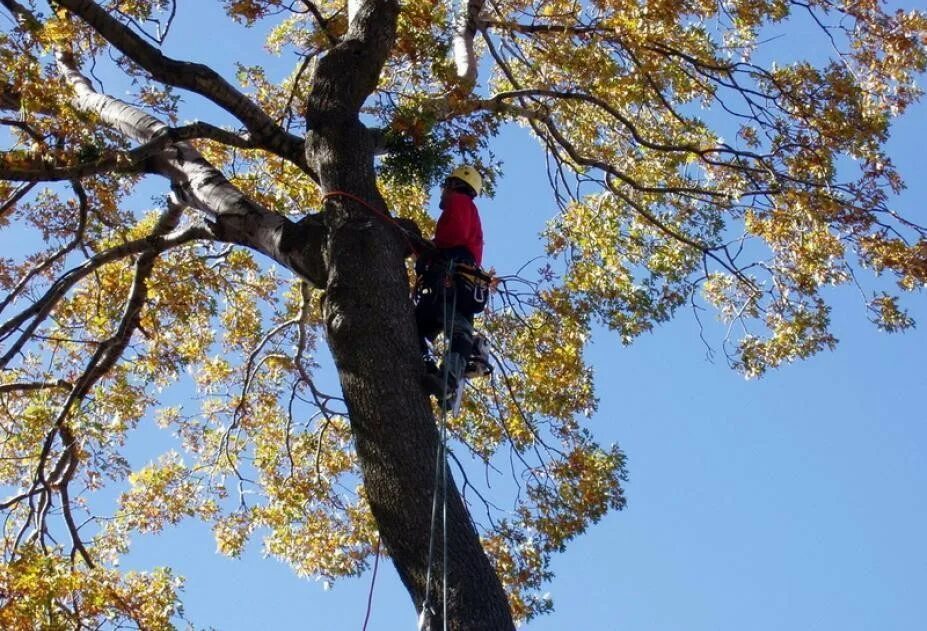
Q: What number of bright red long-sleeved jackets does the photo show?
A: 1